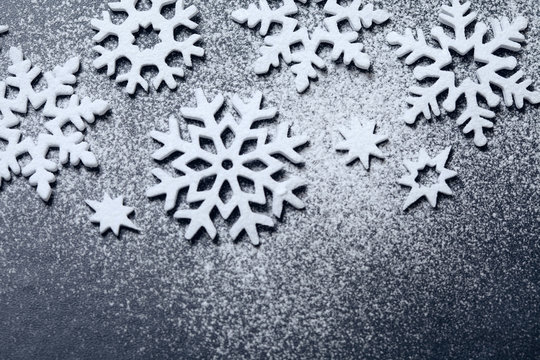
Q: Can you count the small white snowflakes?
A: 3